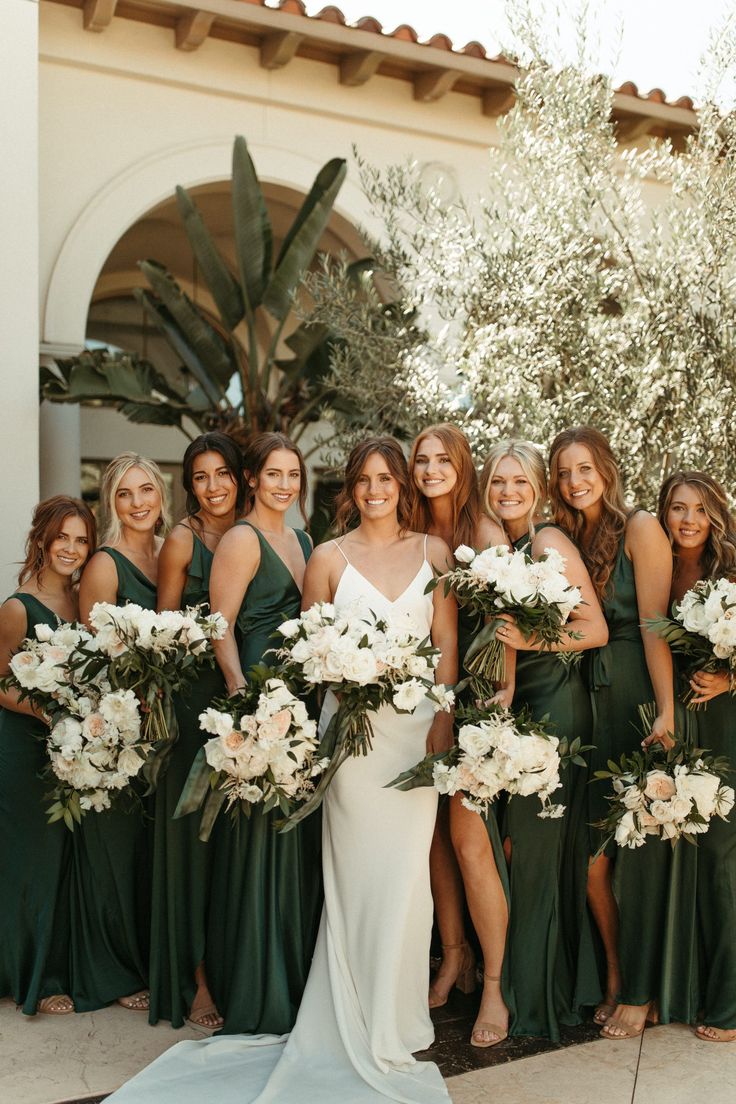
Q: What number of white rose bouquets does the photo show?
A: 9